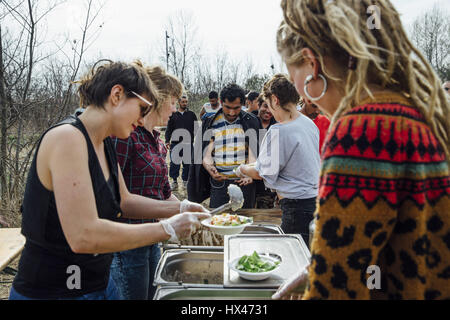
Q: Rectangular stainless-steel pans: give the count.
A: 3